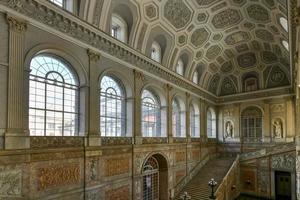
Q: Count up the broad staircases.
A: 1